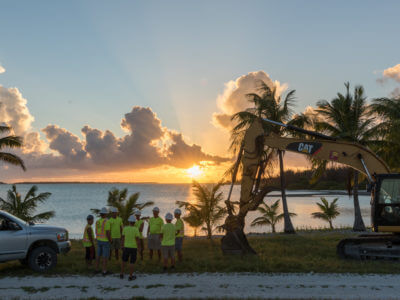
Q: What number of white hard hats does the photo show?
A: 7